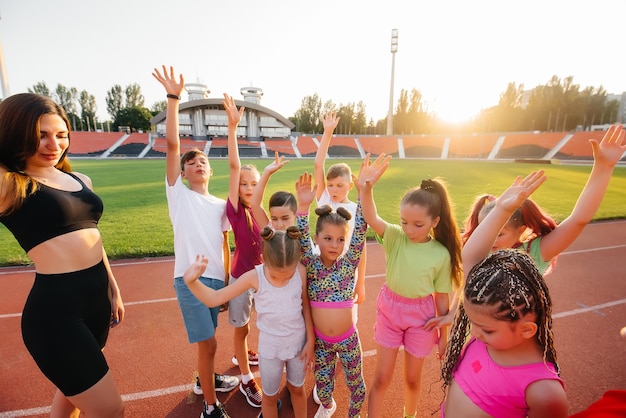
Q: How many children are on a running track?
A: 9